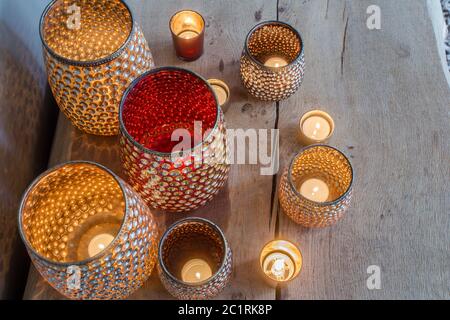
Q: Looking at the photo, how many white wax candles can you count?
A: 8